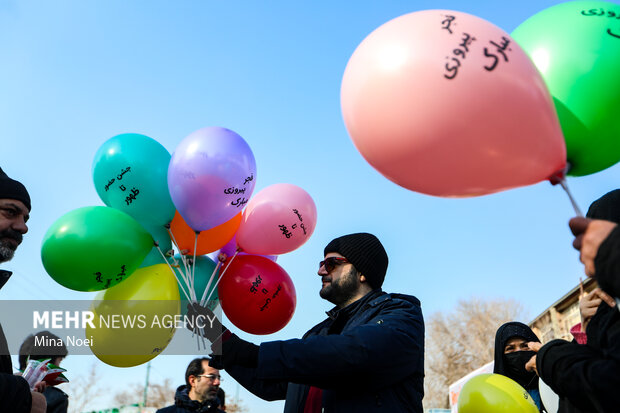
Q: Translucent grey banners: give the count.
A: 1